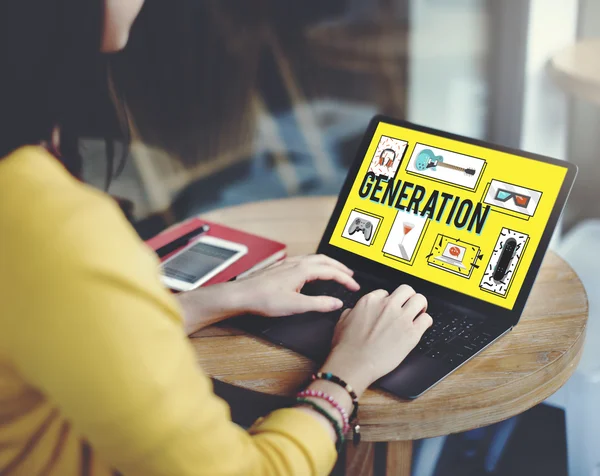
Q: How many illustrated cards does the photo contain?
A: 7